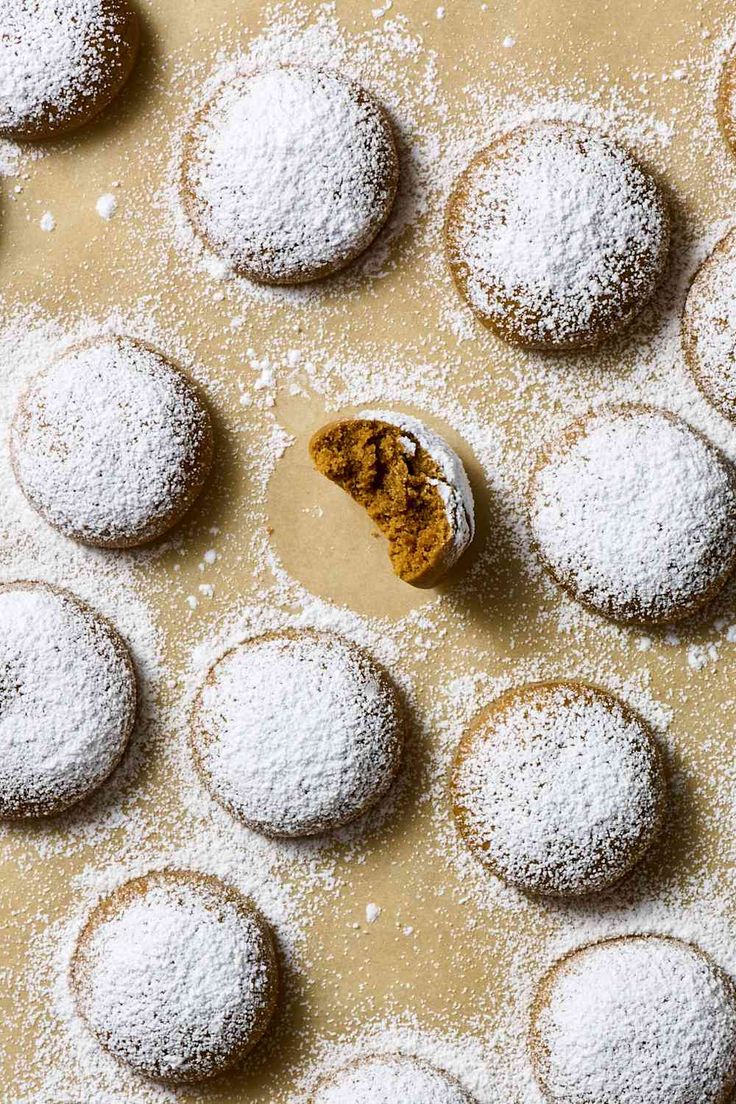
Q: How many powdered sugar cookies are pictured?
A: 14